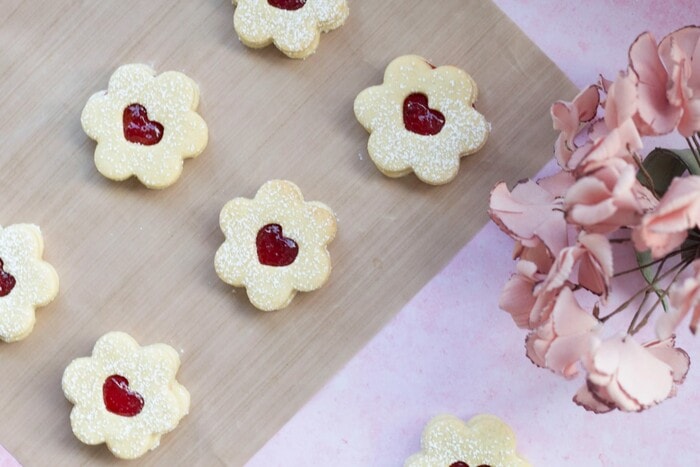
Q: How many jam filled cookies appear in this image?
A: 7